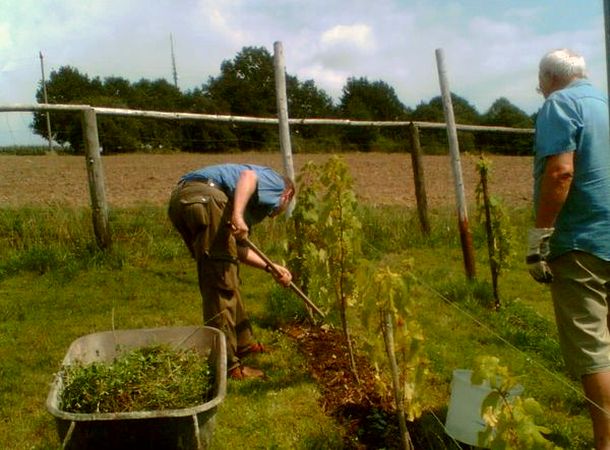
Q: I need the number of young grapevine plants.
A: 5